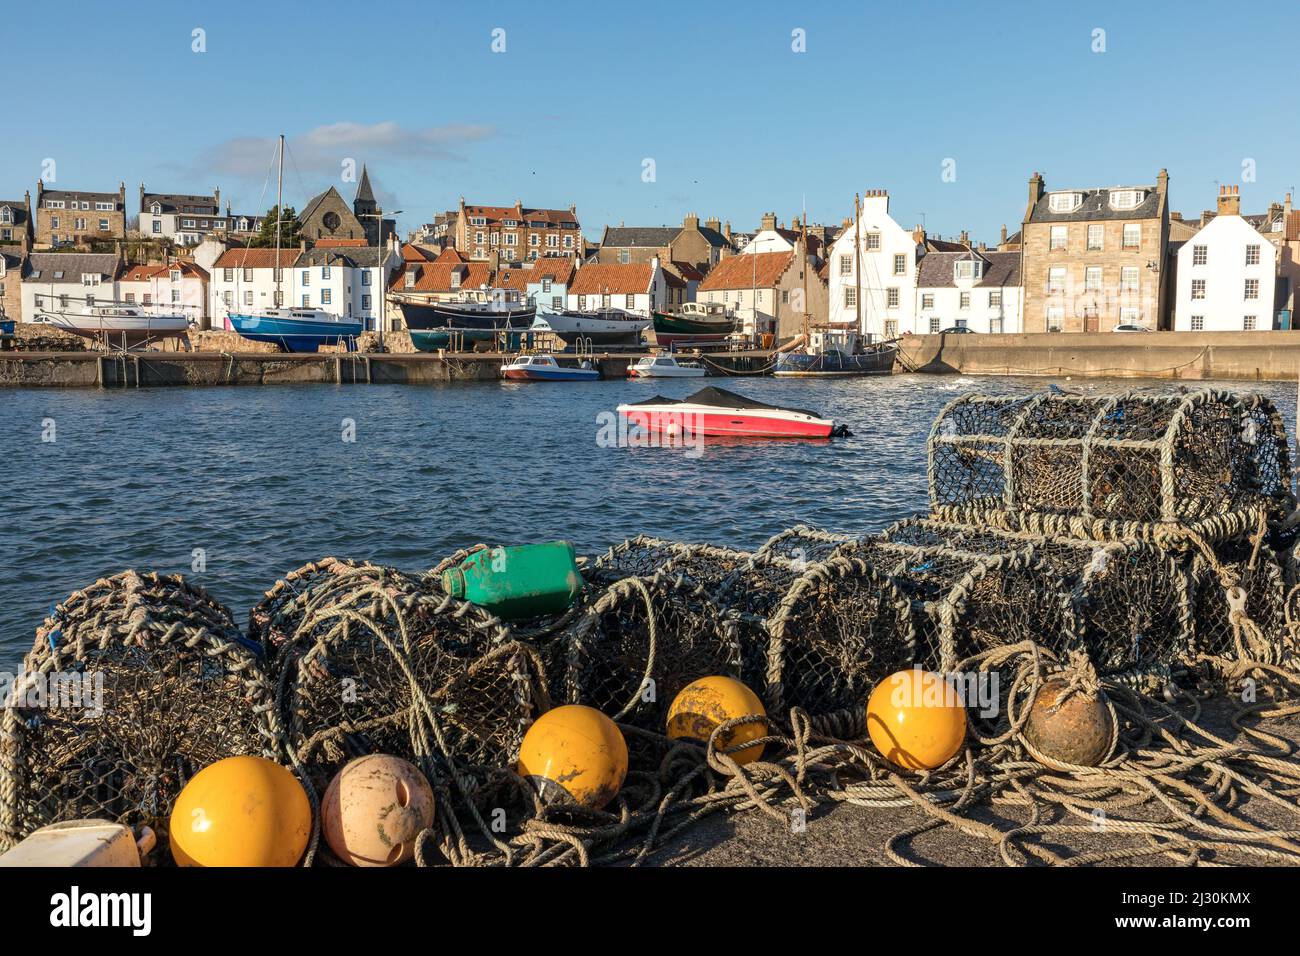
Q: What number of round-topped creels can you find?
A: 8